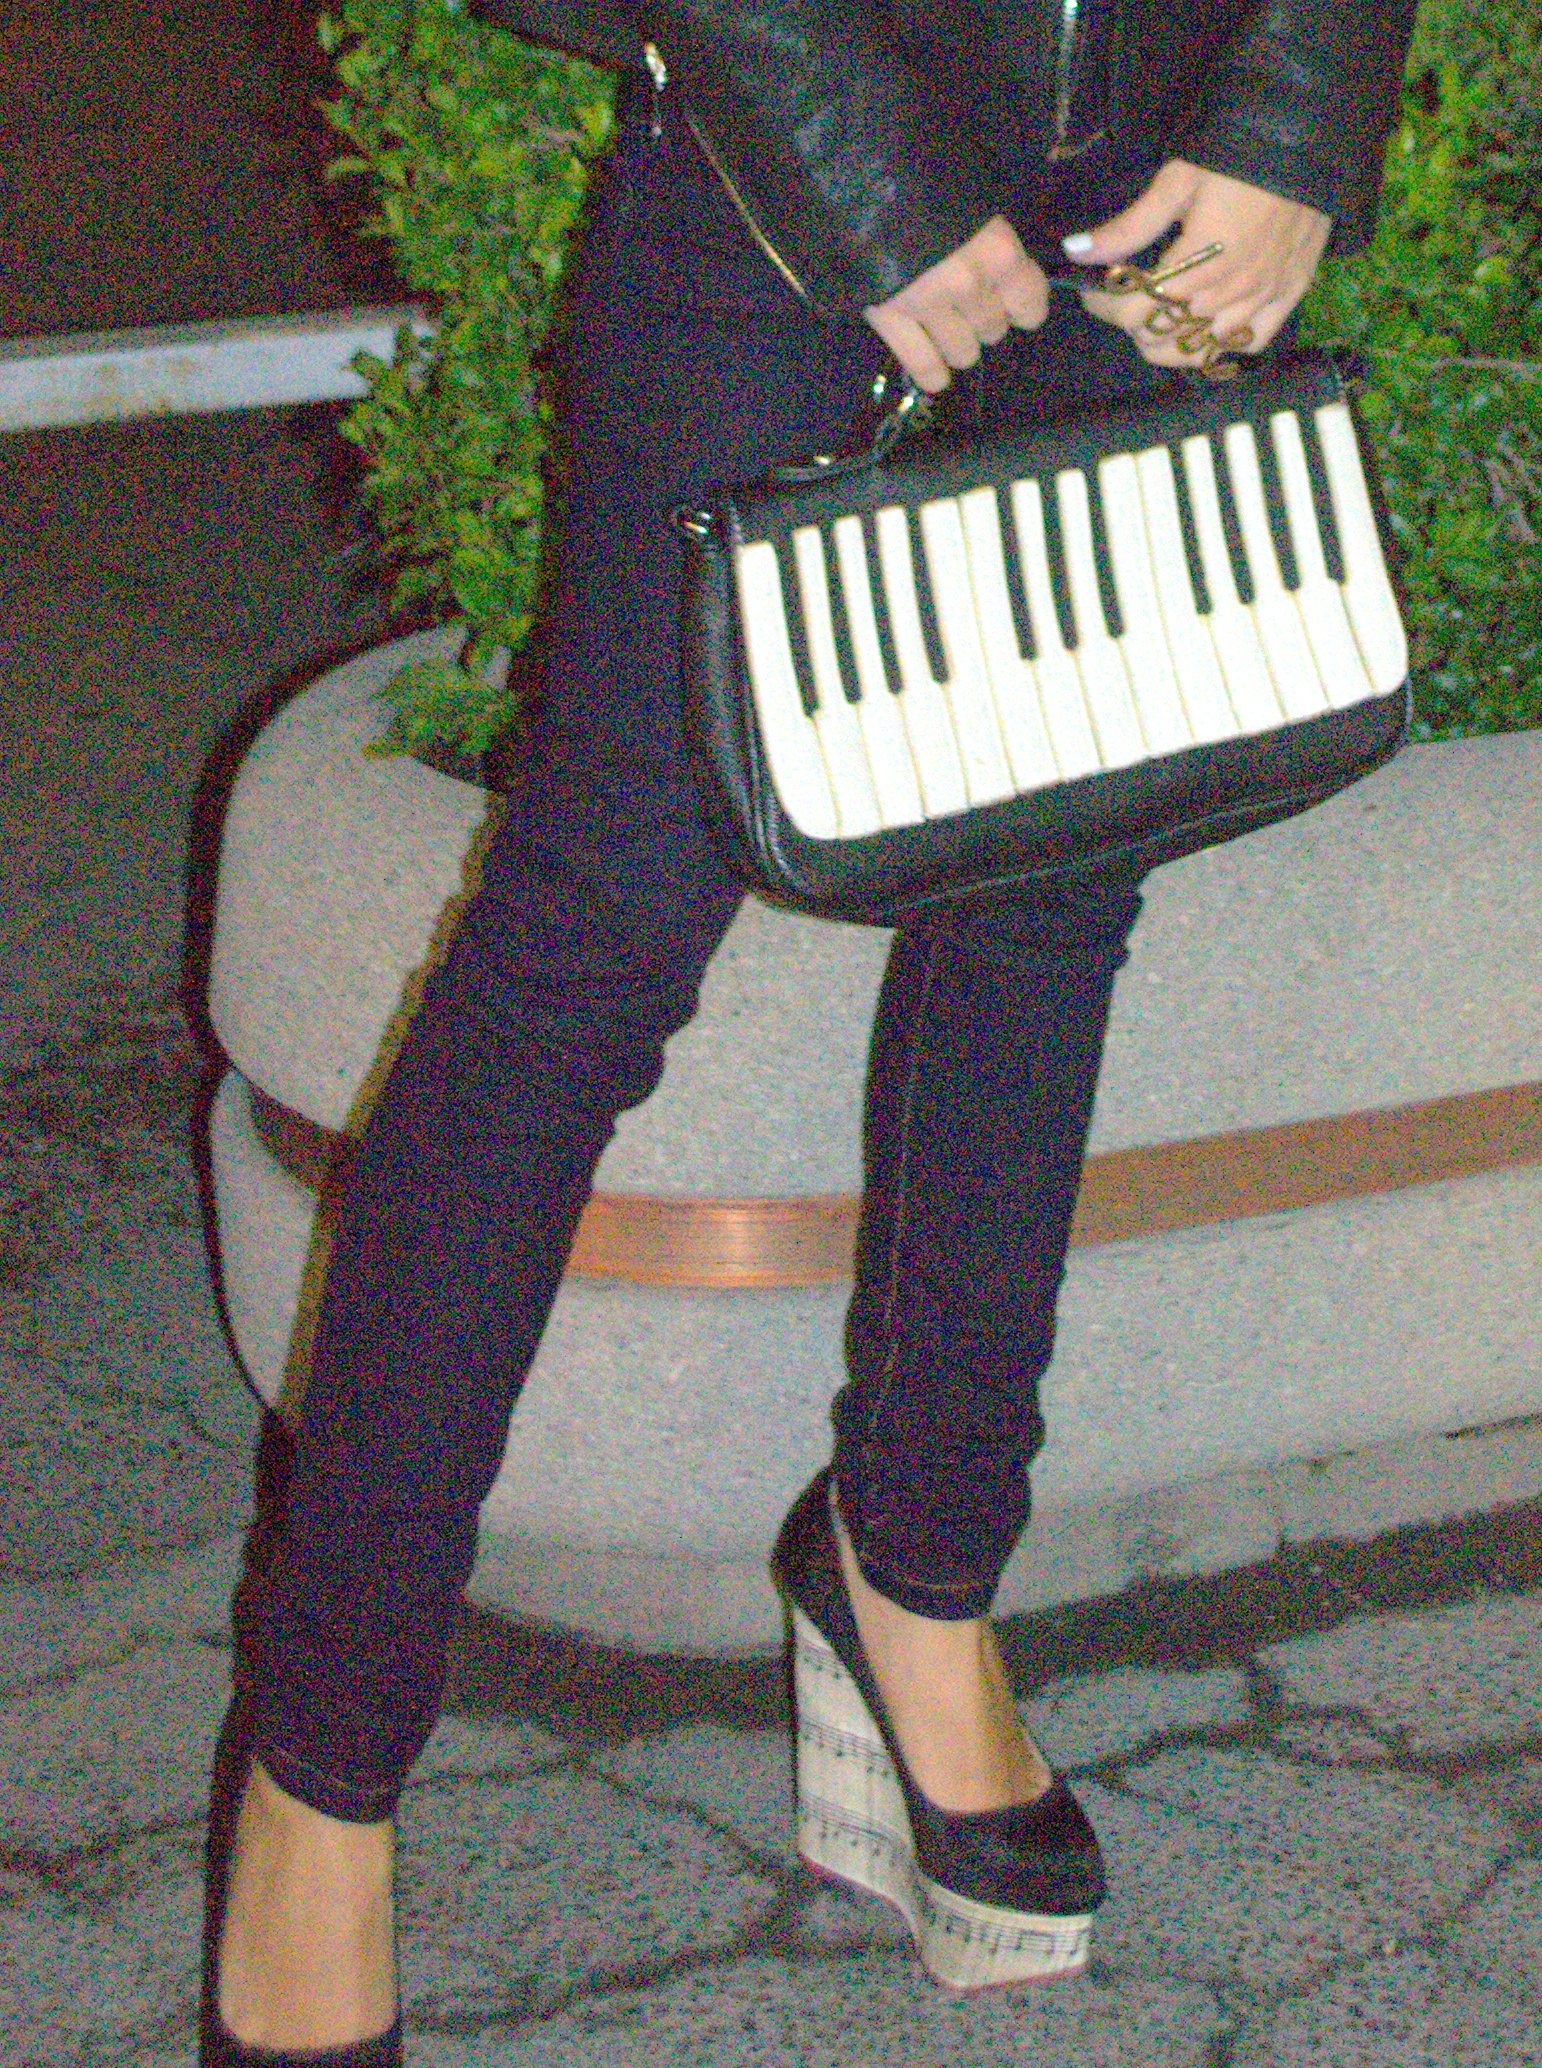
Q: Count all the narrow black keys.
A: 11